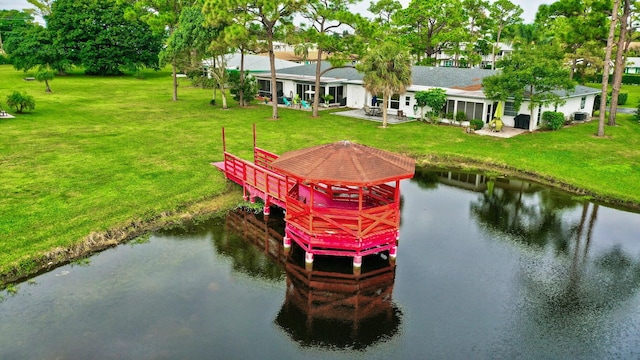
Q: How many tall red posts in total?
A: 2